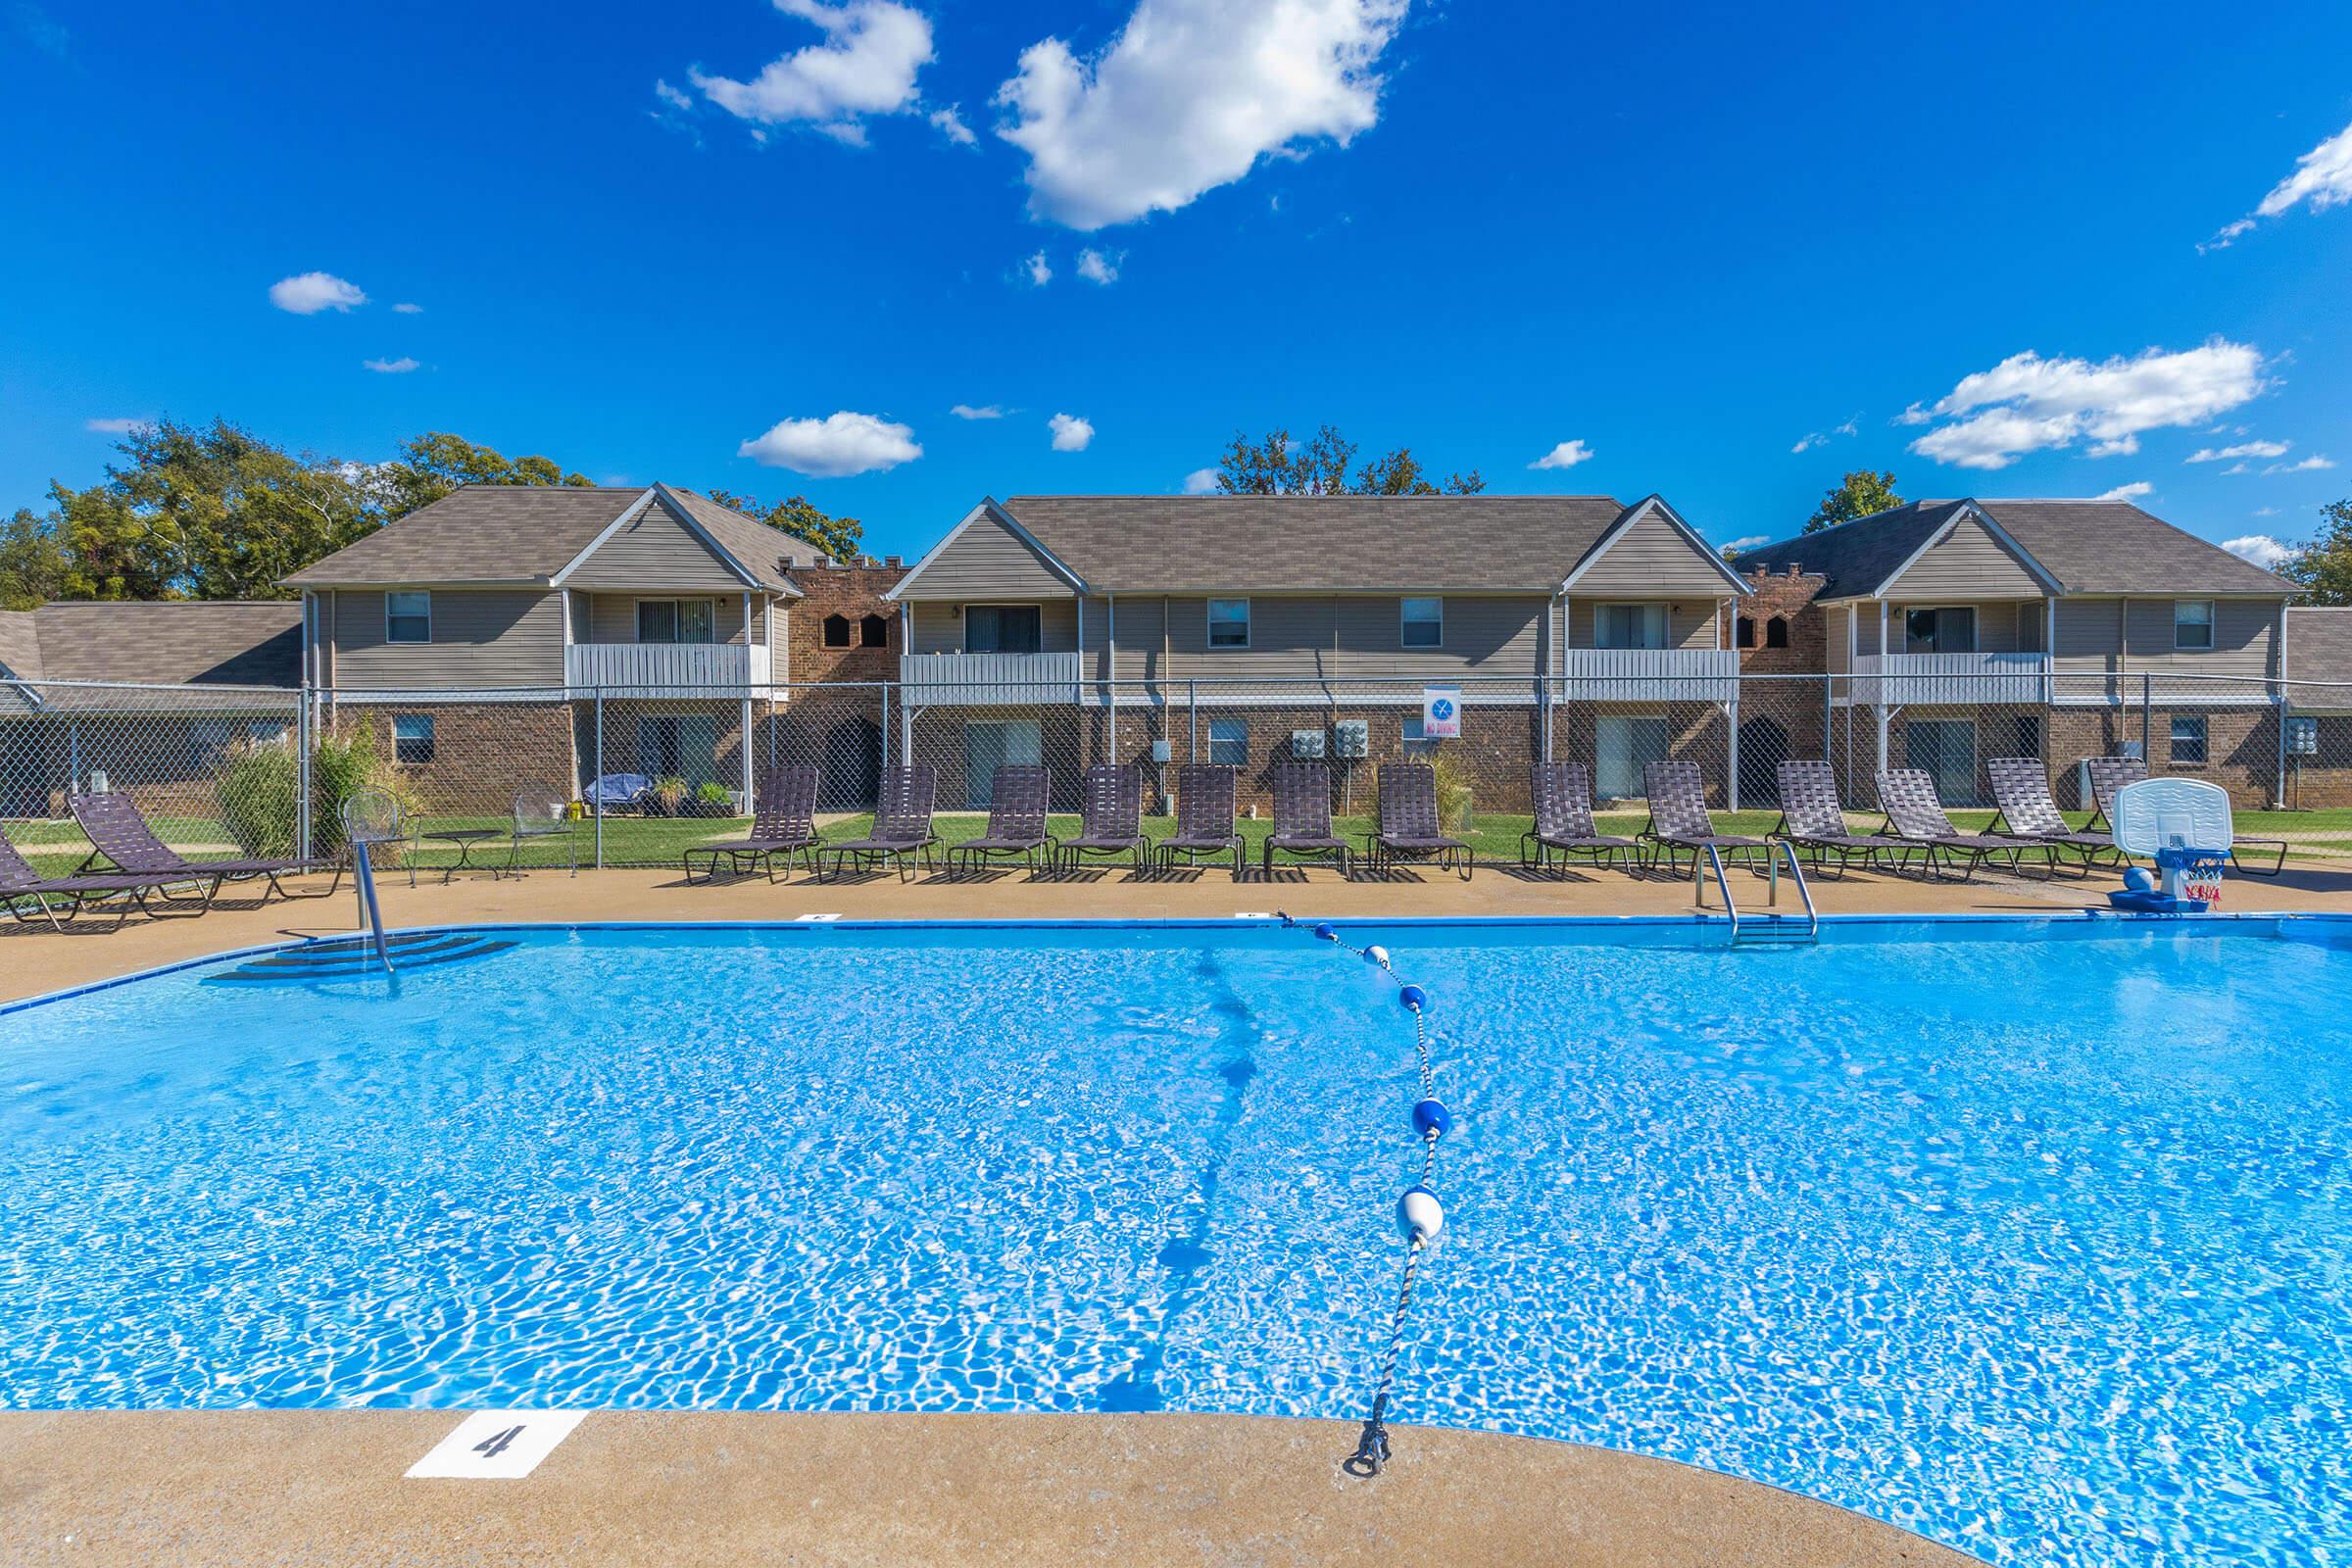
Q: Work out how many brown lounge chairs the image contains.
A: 15